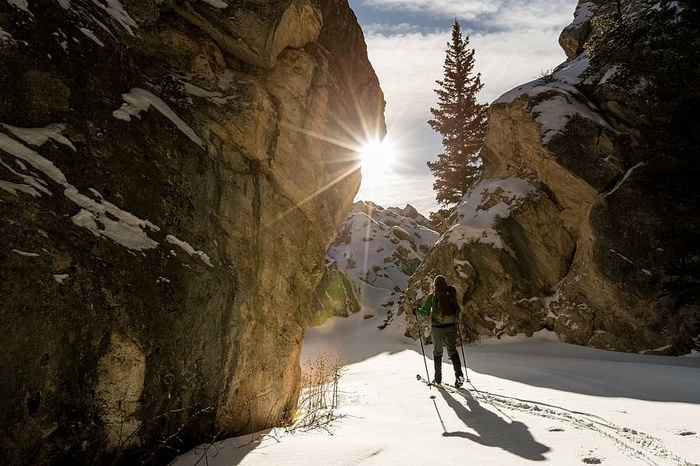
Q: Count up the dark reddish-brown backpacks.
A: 1